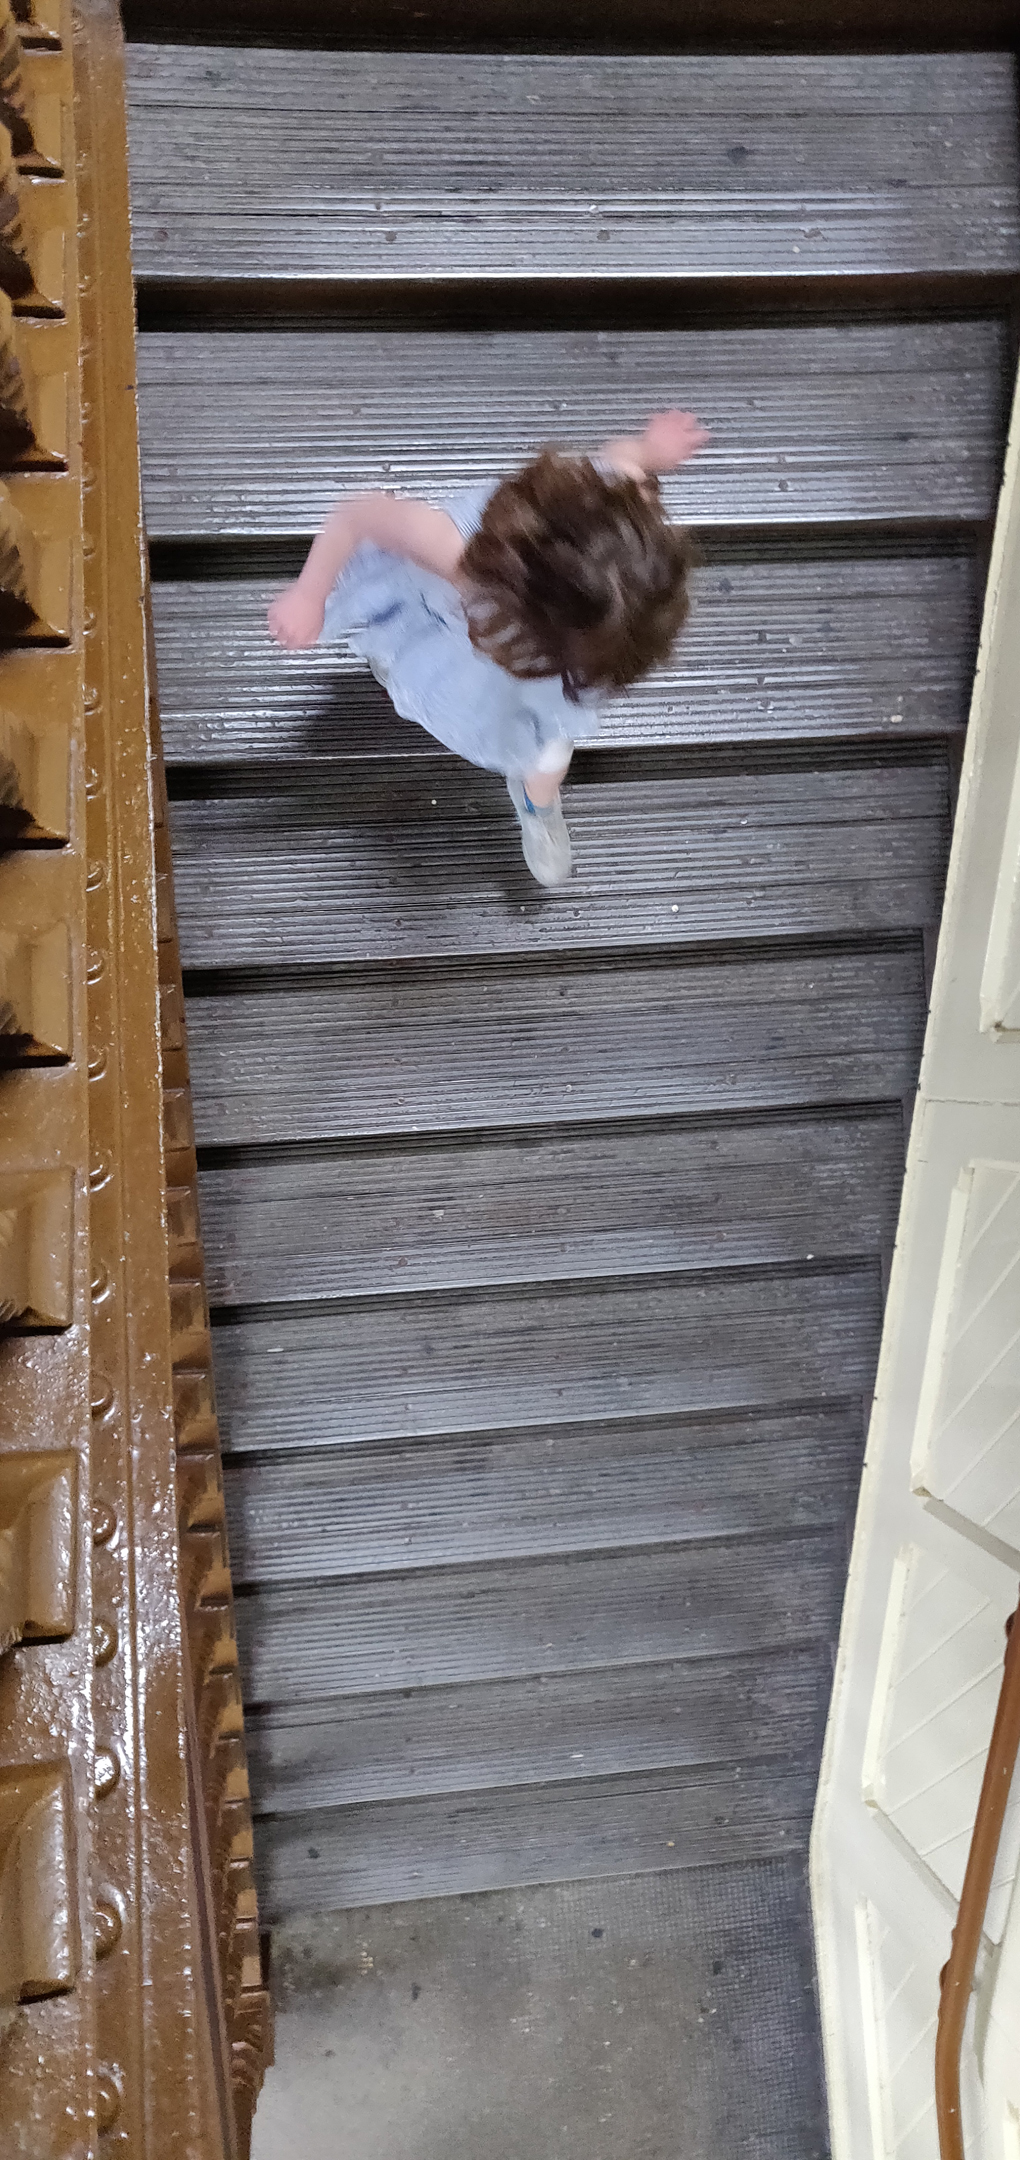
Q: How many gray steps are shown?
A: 11